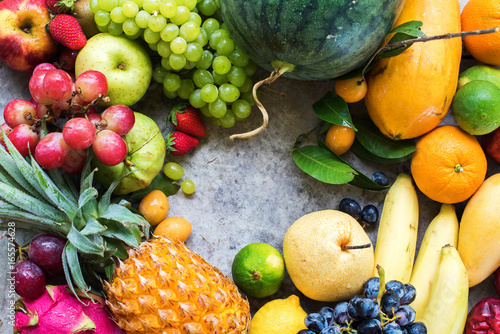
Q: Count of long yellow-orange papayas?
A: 1